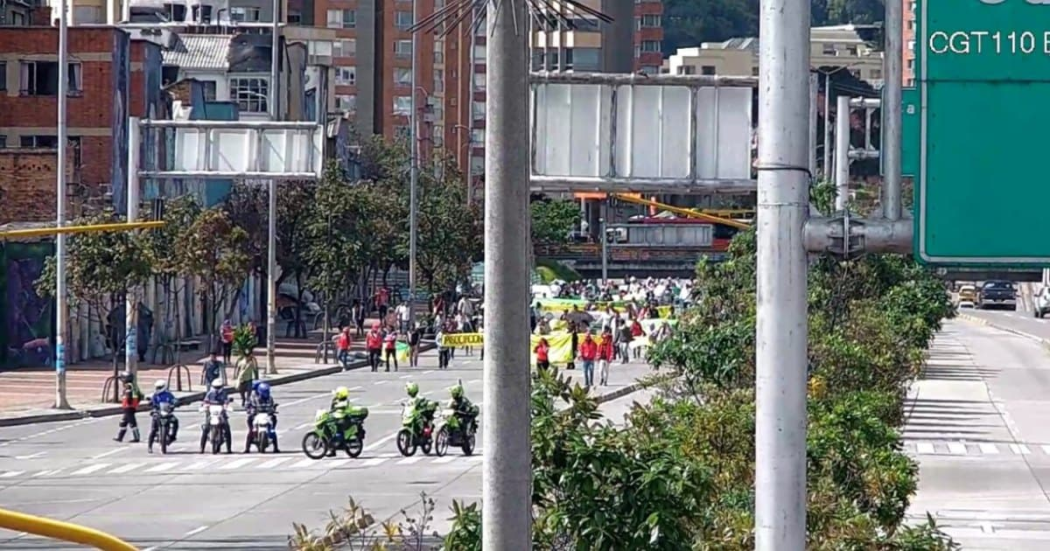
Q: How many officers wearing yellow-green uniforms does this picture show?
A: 3